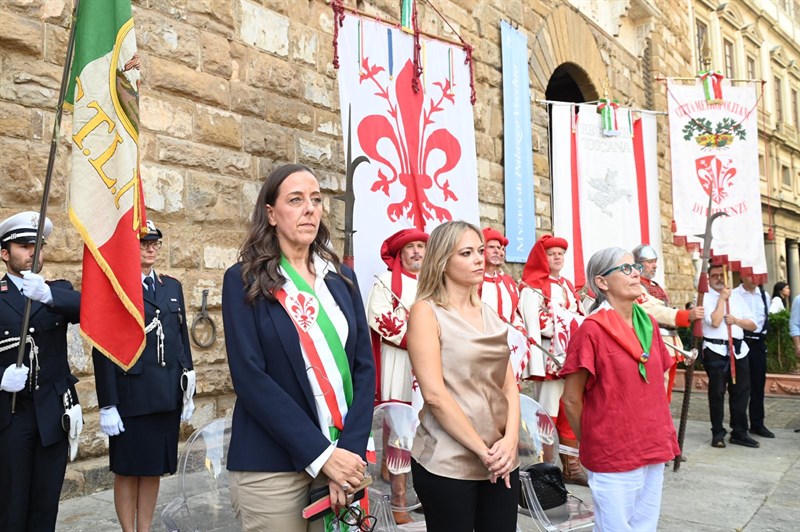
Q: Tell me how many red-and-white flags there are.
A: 3